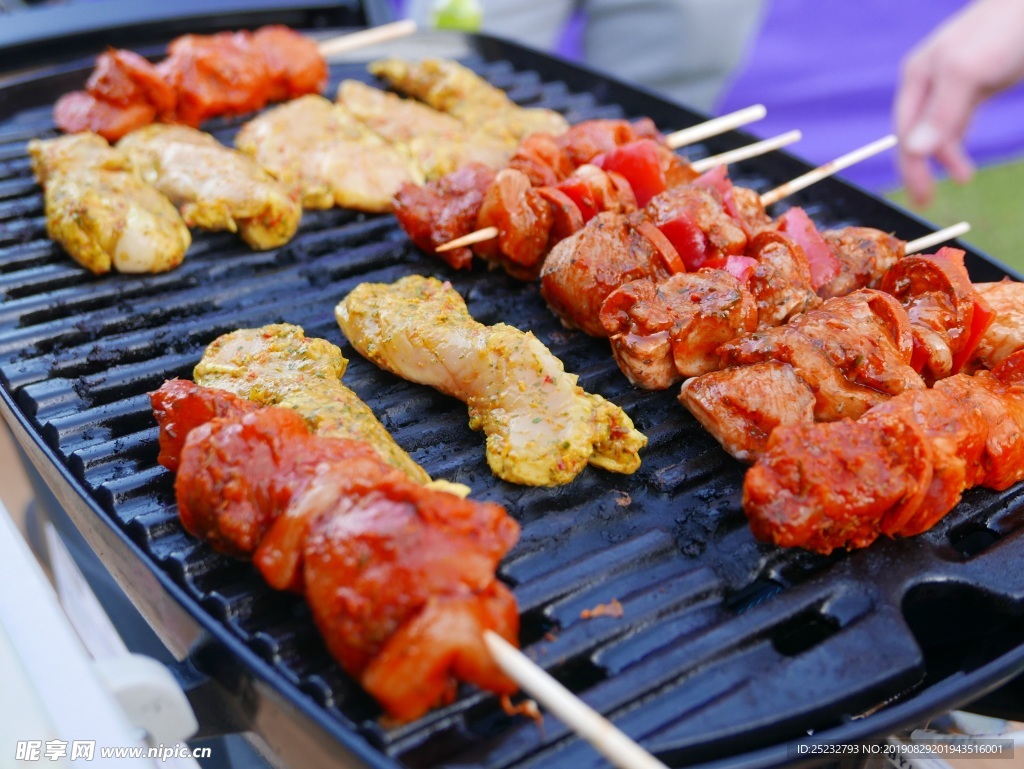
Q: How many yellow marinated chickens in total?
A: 7